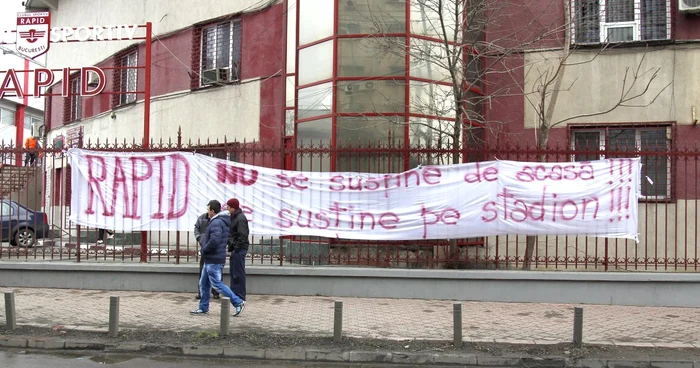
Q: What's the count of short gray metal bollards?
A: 6